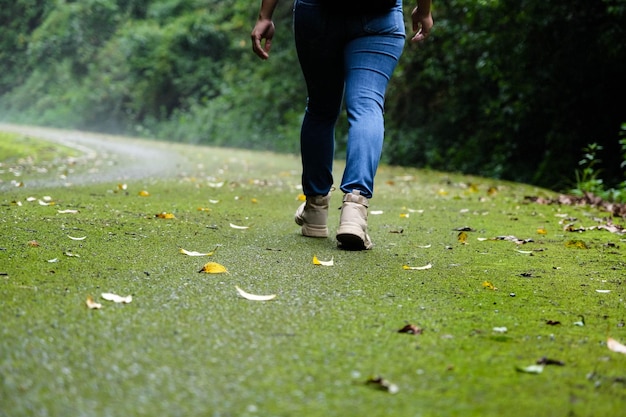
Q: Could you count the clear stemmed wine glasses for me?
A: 0